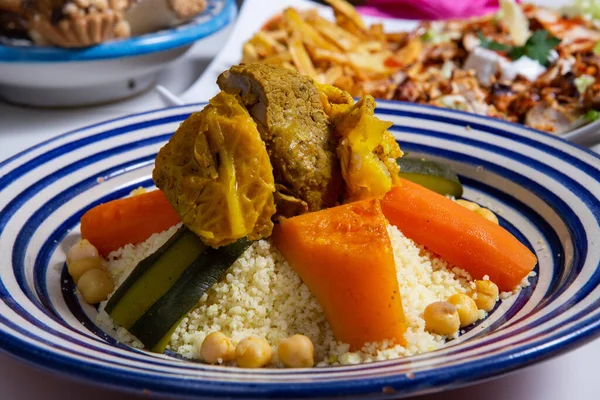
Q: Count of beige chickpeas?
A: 11